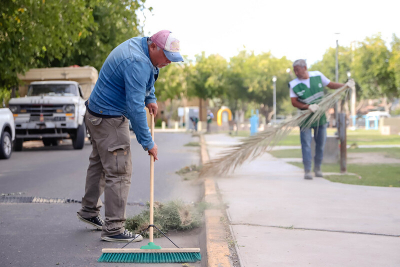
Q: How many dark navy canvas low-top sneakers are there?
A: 2